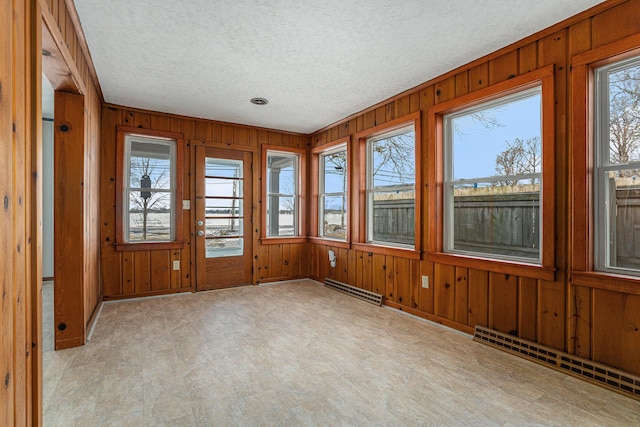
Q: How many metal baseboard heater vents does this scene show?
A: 2